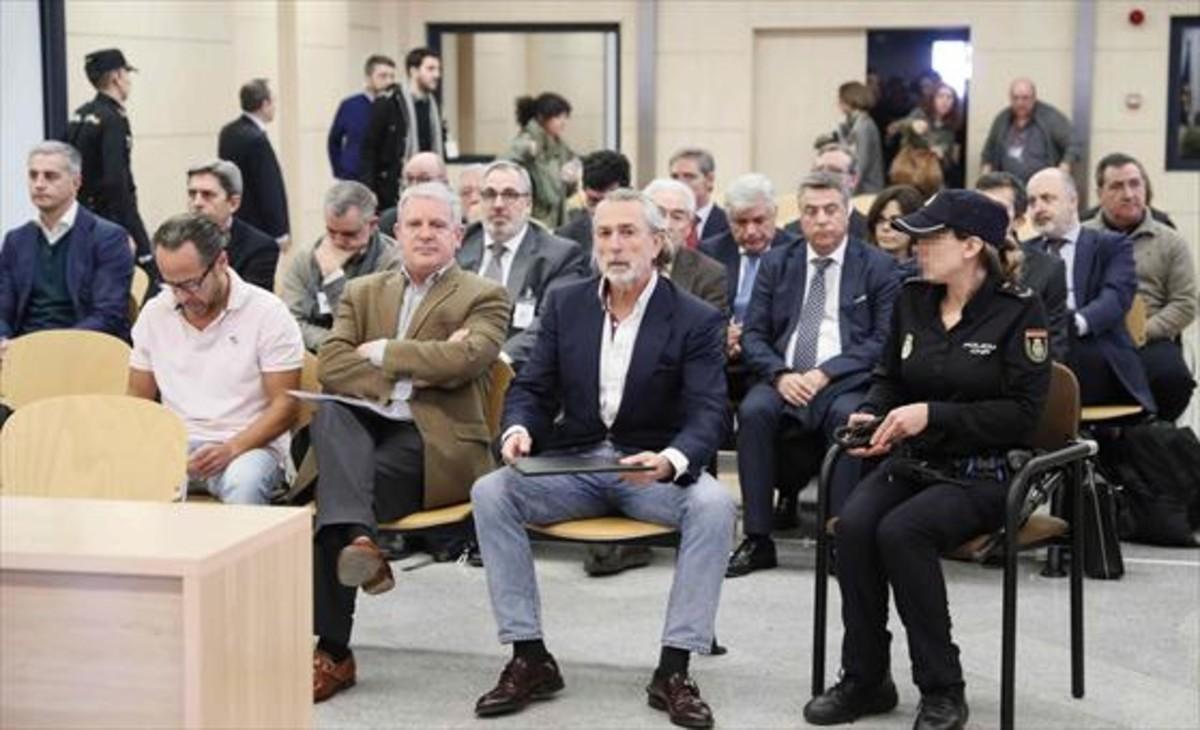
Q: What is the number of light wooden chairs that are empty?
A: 2